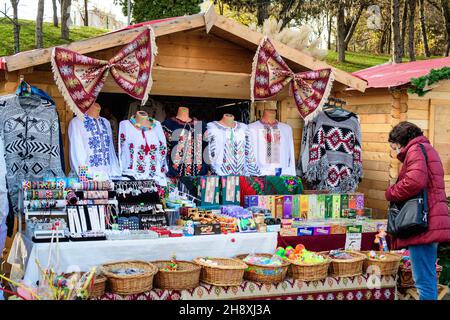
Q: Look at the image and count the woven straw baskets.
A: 8